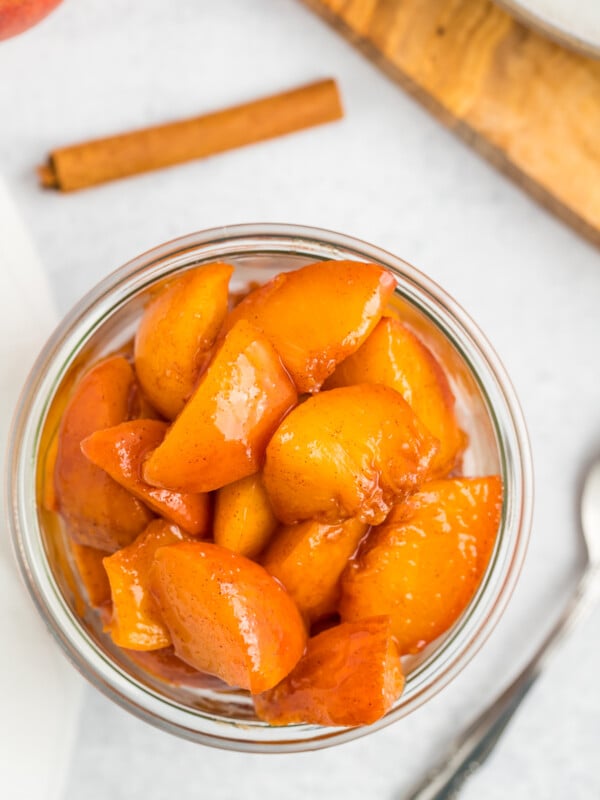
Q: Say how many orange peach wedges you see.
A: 13